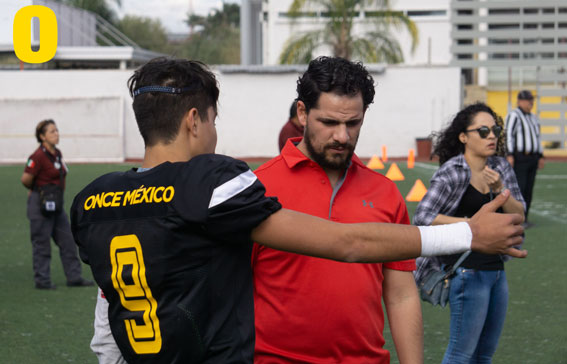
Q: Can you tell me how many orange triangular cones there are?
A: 3